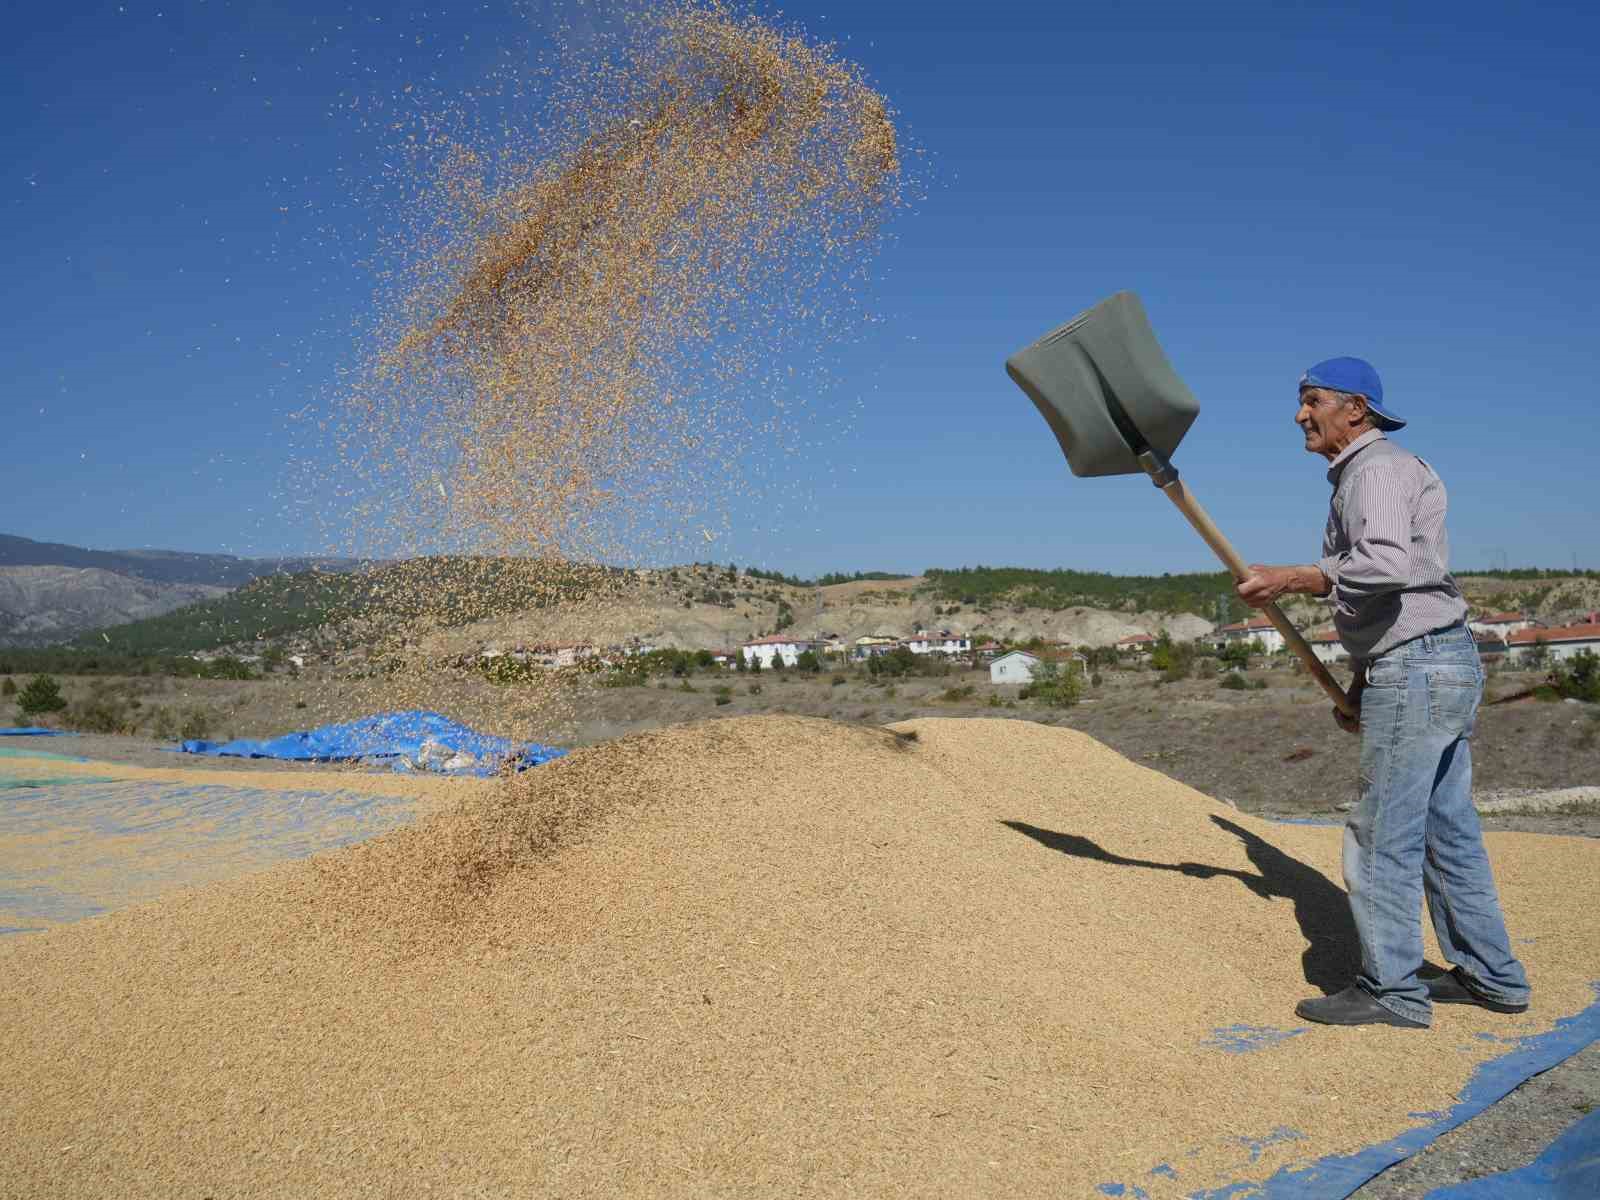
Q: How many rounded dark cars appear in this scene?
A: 0